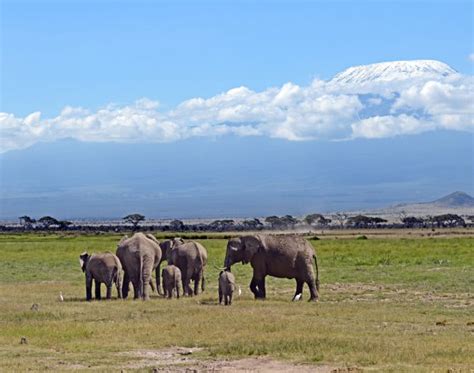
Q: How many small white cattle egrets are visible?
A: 3